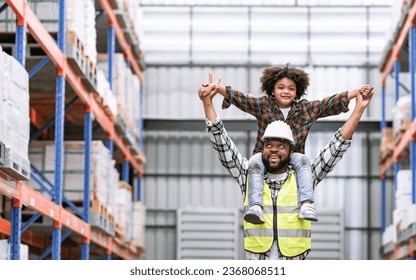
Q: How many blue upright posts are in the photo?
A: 9